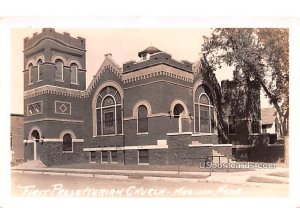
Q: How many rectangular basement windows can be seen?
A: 4